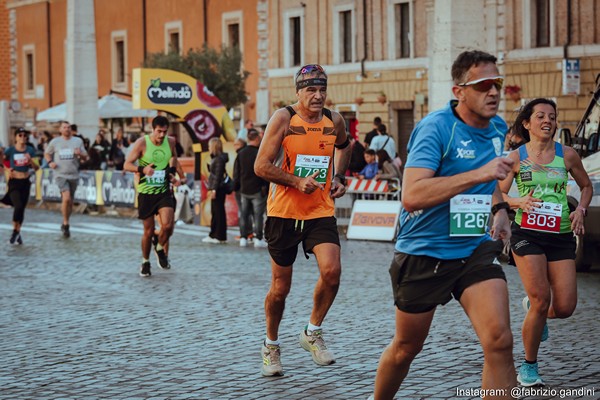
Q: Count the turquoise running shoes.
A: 2